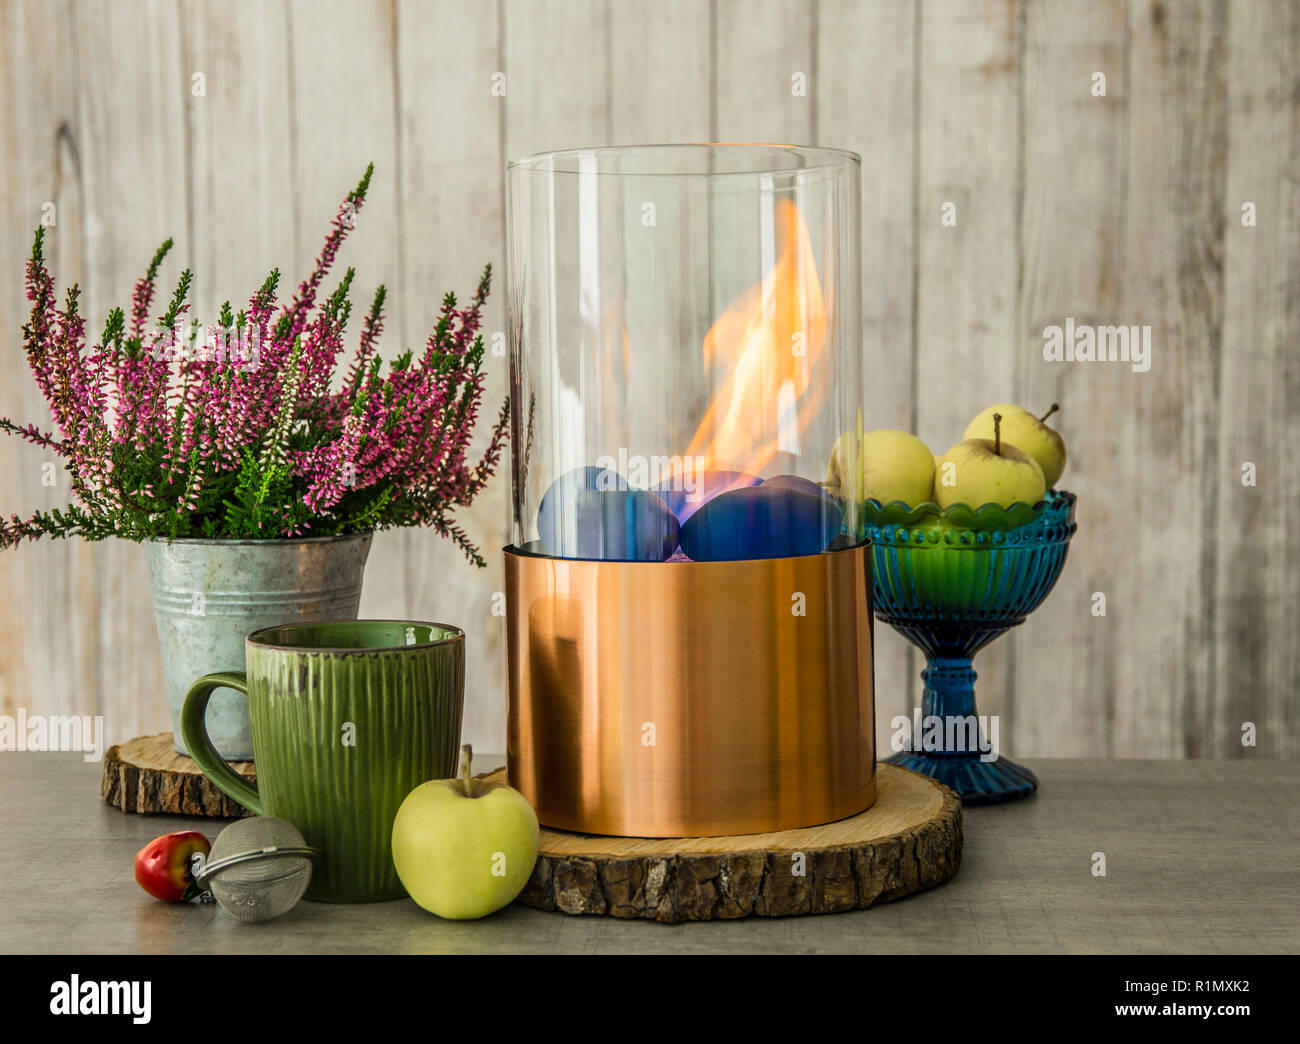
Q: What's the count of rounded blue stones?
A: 5